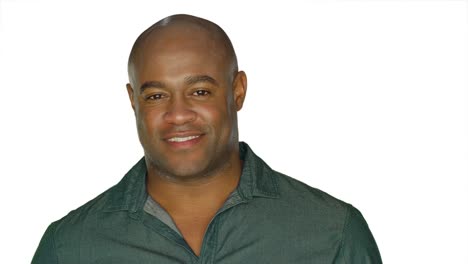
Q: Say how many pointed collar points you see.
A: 2